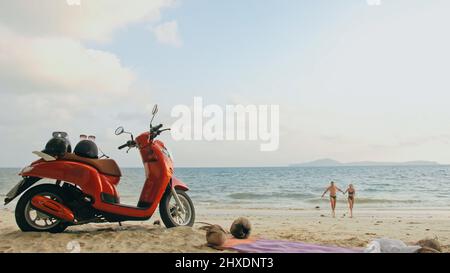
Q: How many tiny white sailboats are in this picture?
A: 0